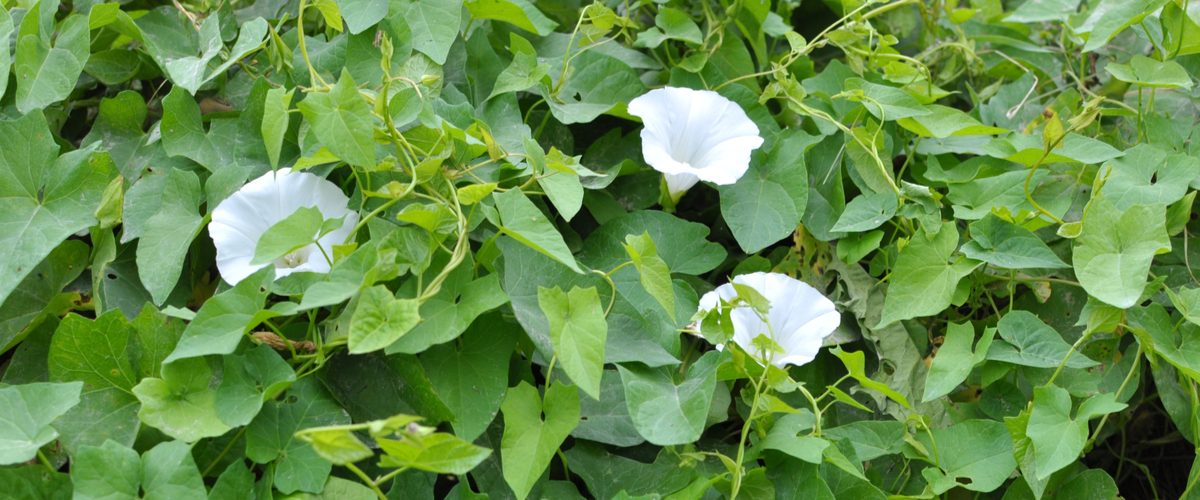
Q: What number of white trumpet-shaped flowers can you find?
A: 3